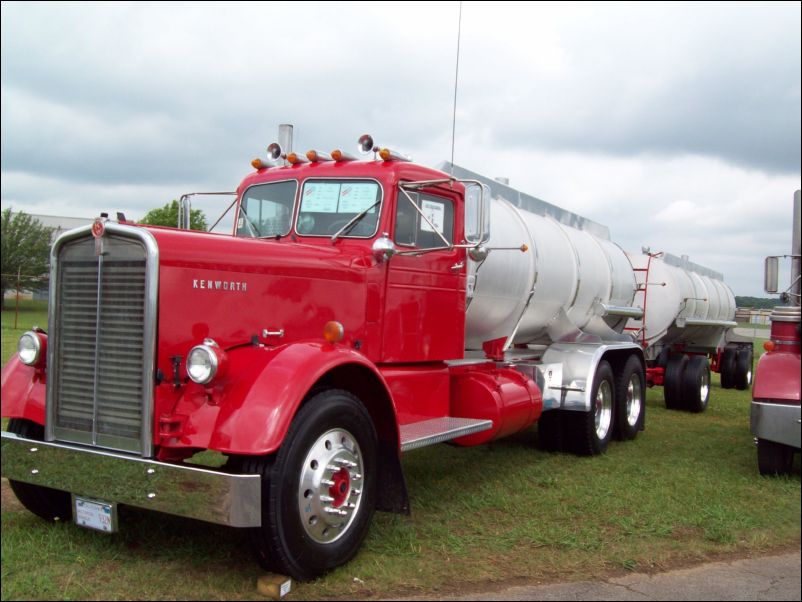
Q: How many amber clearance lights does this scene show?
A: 5